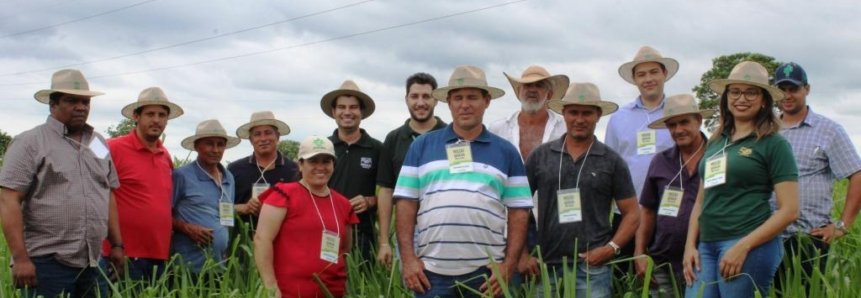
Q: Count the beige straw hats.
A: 11